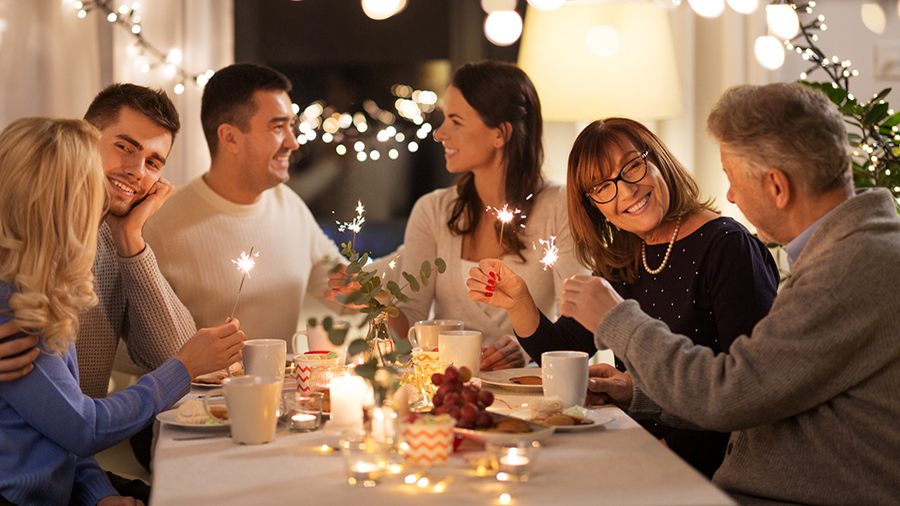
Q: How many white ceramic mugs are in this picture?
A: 6